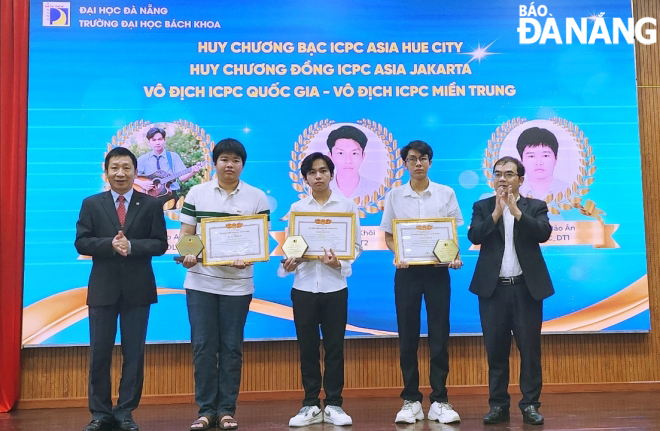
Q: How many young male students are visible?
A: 3